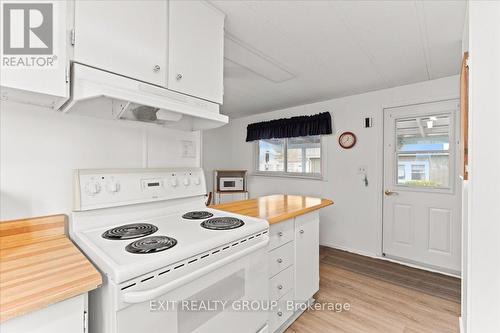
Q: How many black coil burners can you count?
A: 4